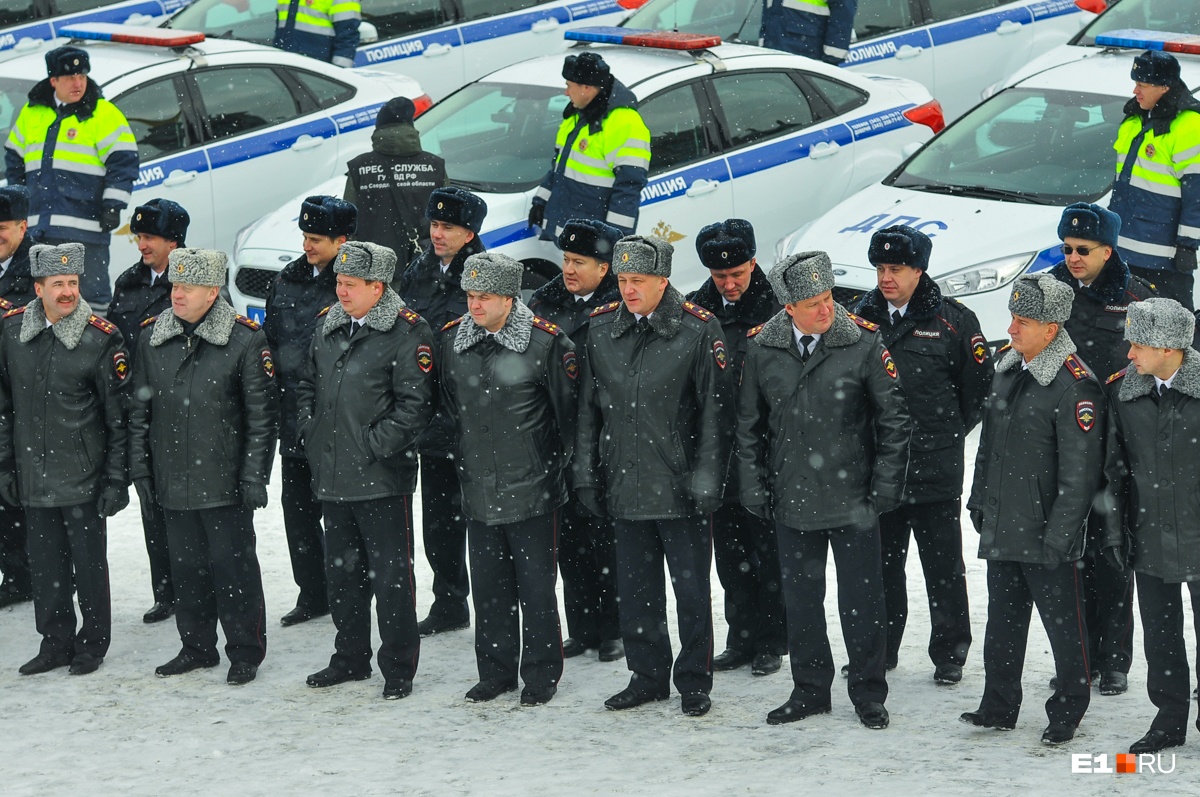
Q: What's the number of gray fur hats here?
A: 8